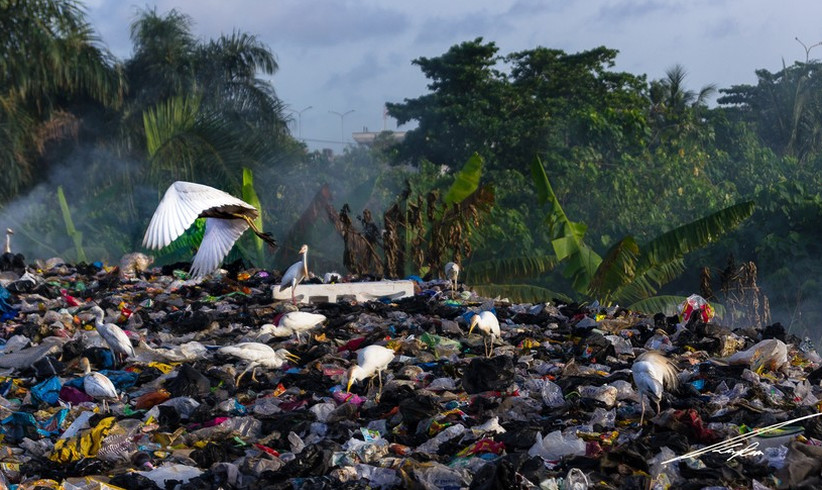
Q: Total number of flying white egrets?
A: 1